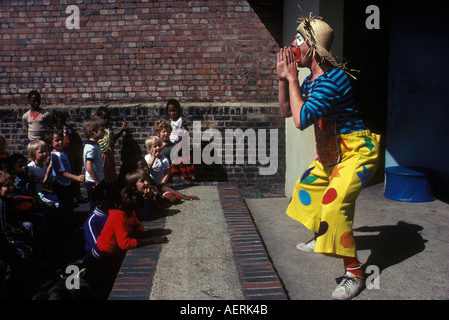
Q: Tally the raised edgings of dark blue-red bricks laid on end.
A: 2